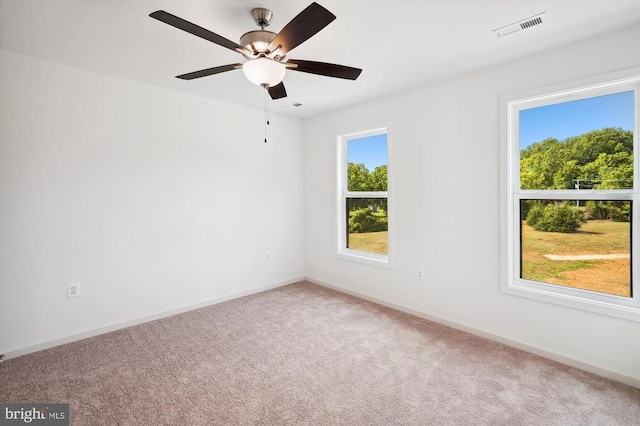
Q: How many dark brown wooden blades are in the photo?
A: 5